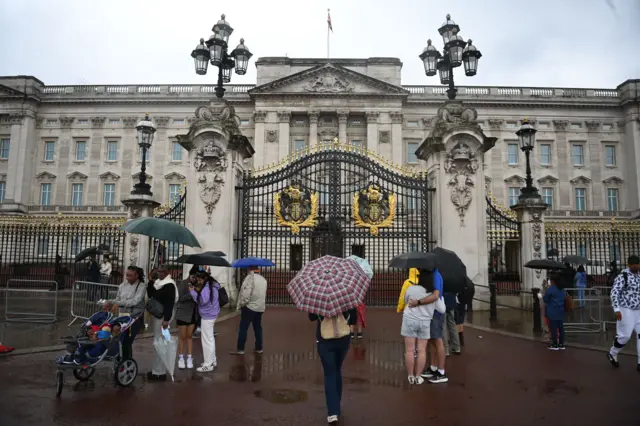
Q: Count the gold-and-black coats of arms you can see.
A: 2